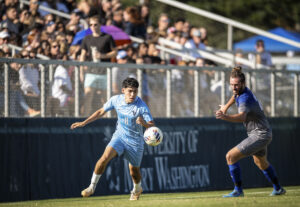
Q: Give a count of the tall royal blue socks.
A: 2